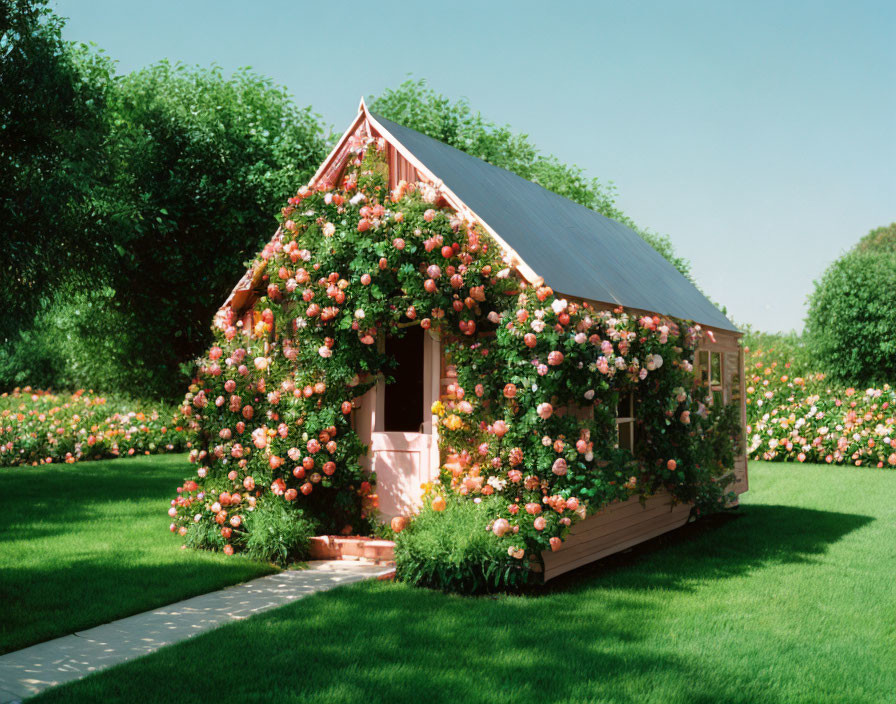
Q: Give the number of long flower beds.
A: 2